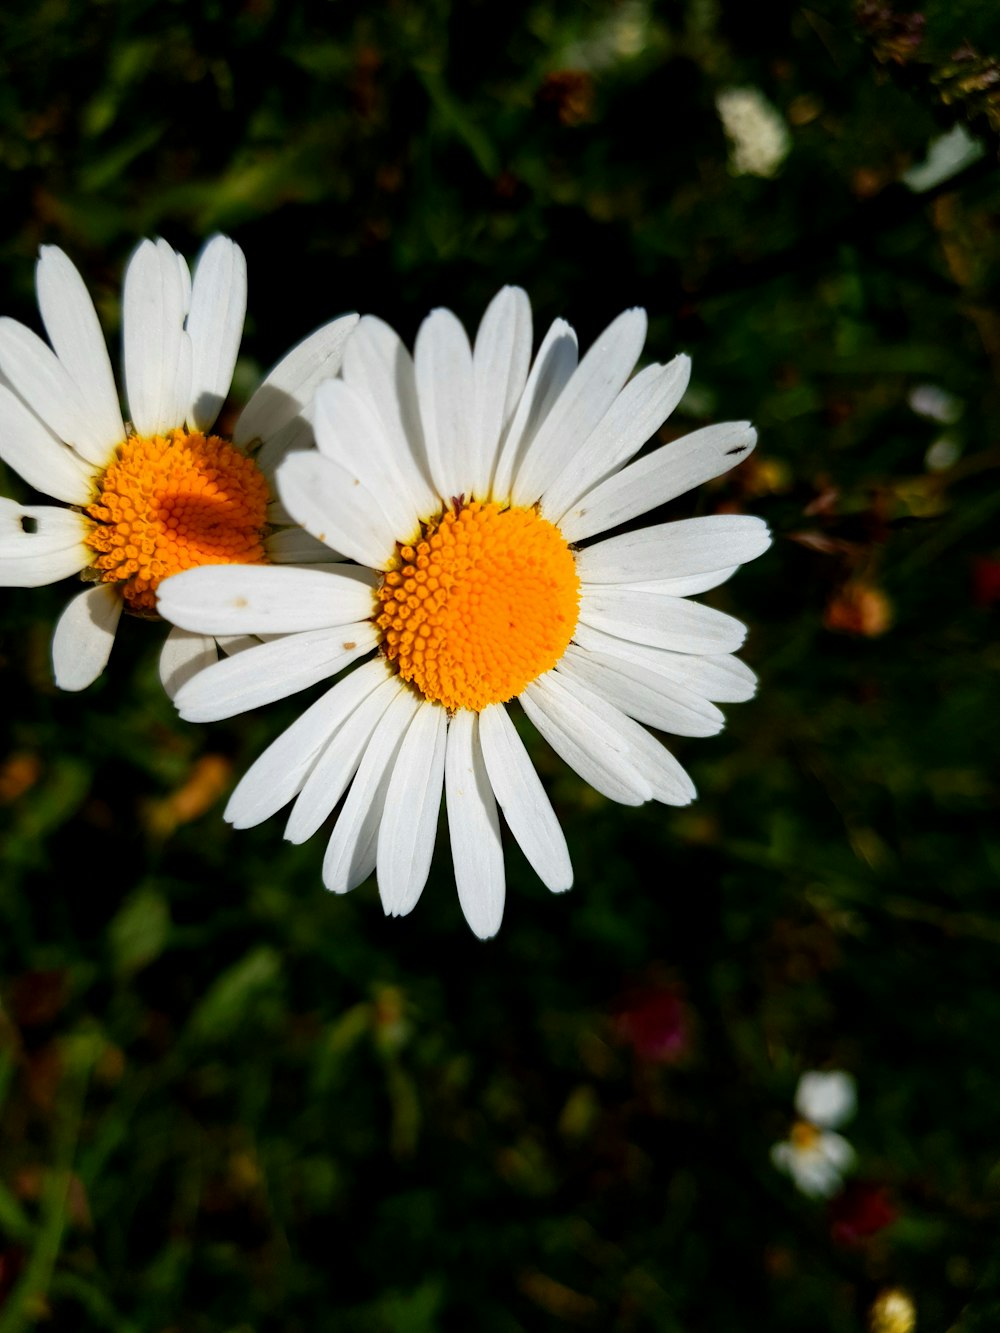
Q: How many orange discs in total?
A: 2